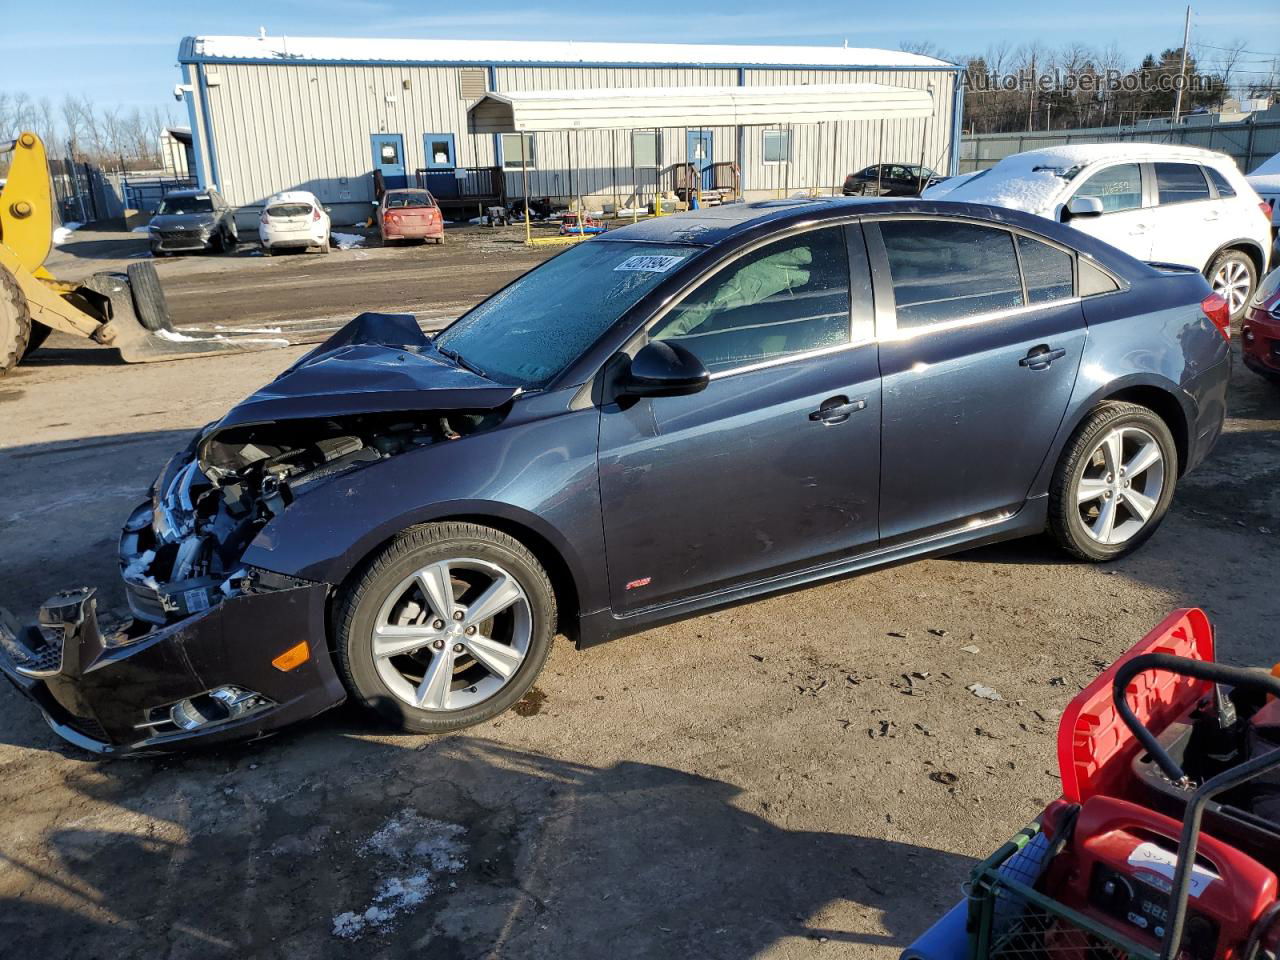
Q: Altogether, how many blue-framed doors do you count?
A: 3